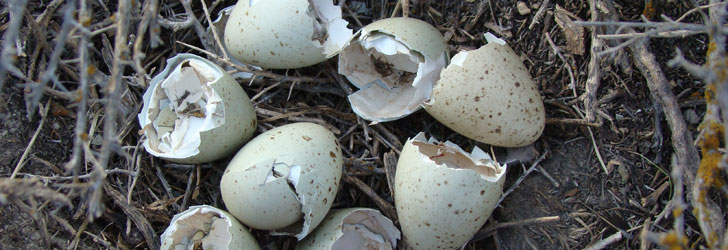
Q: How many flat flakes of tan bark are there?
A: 1